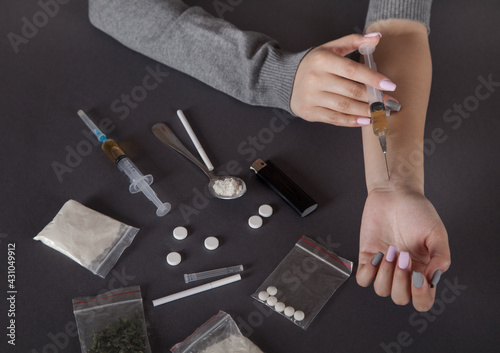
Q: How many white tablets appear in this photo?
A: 11